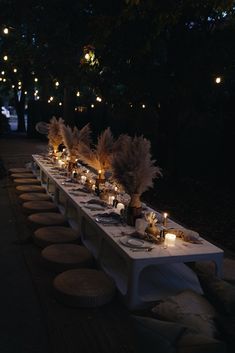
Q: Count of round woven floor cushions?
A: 10